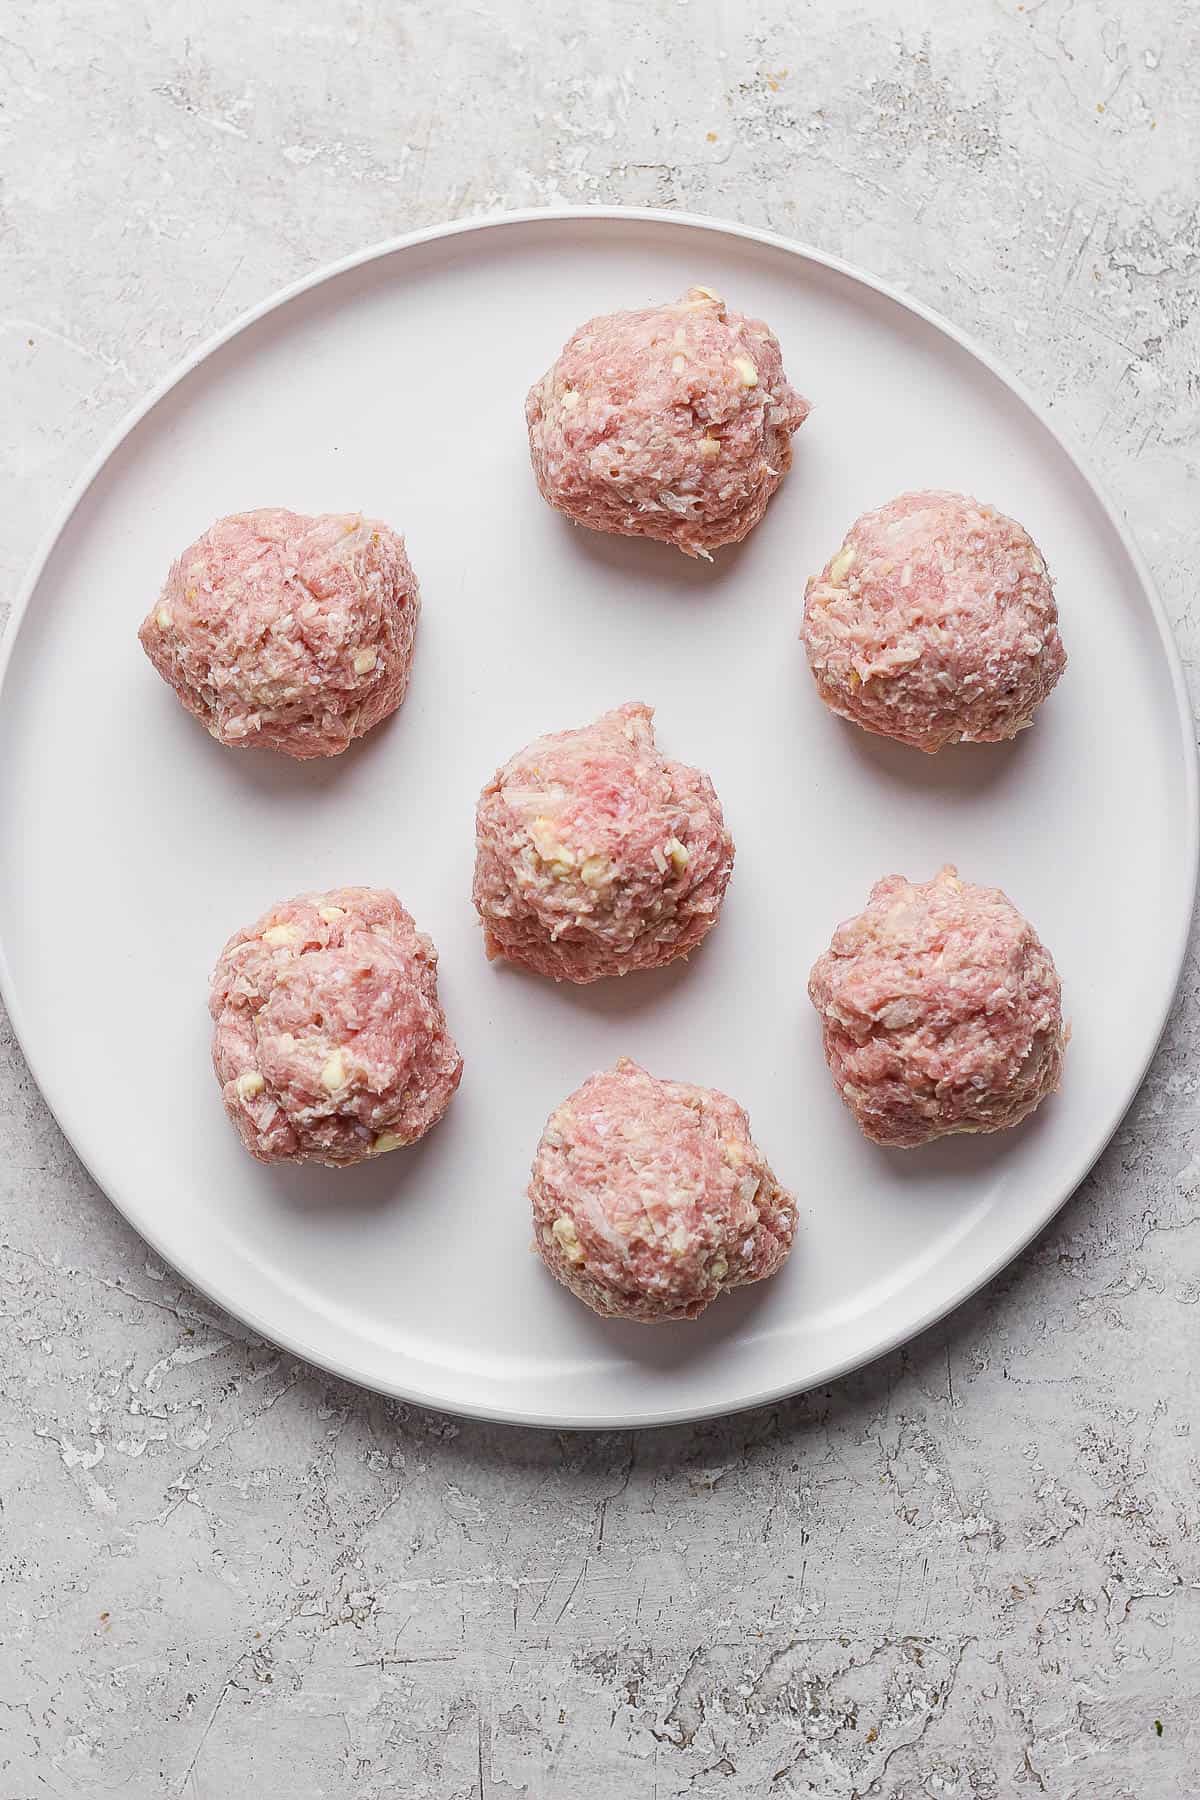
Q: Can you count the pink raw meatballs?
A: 7